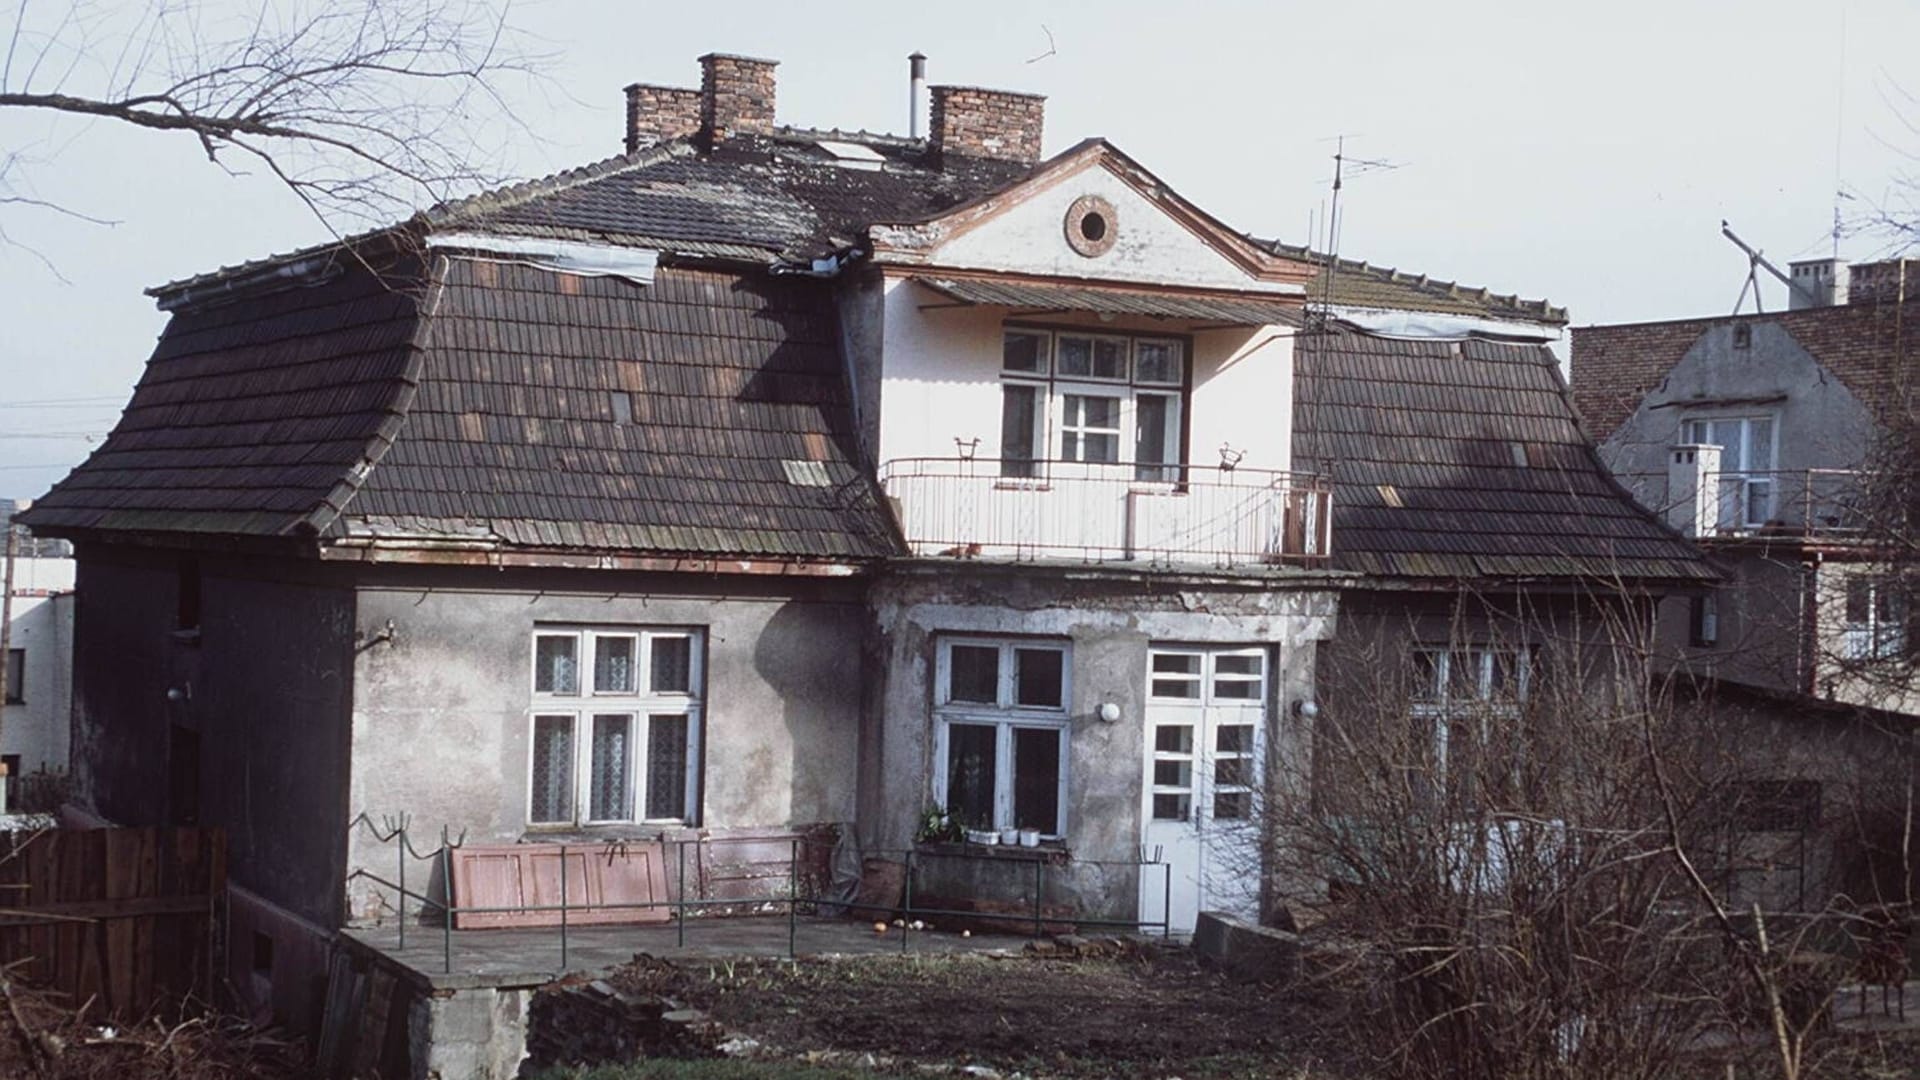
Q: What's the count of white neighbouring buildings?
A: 1